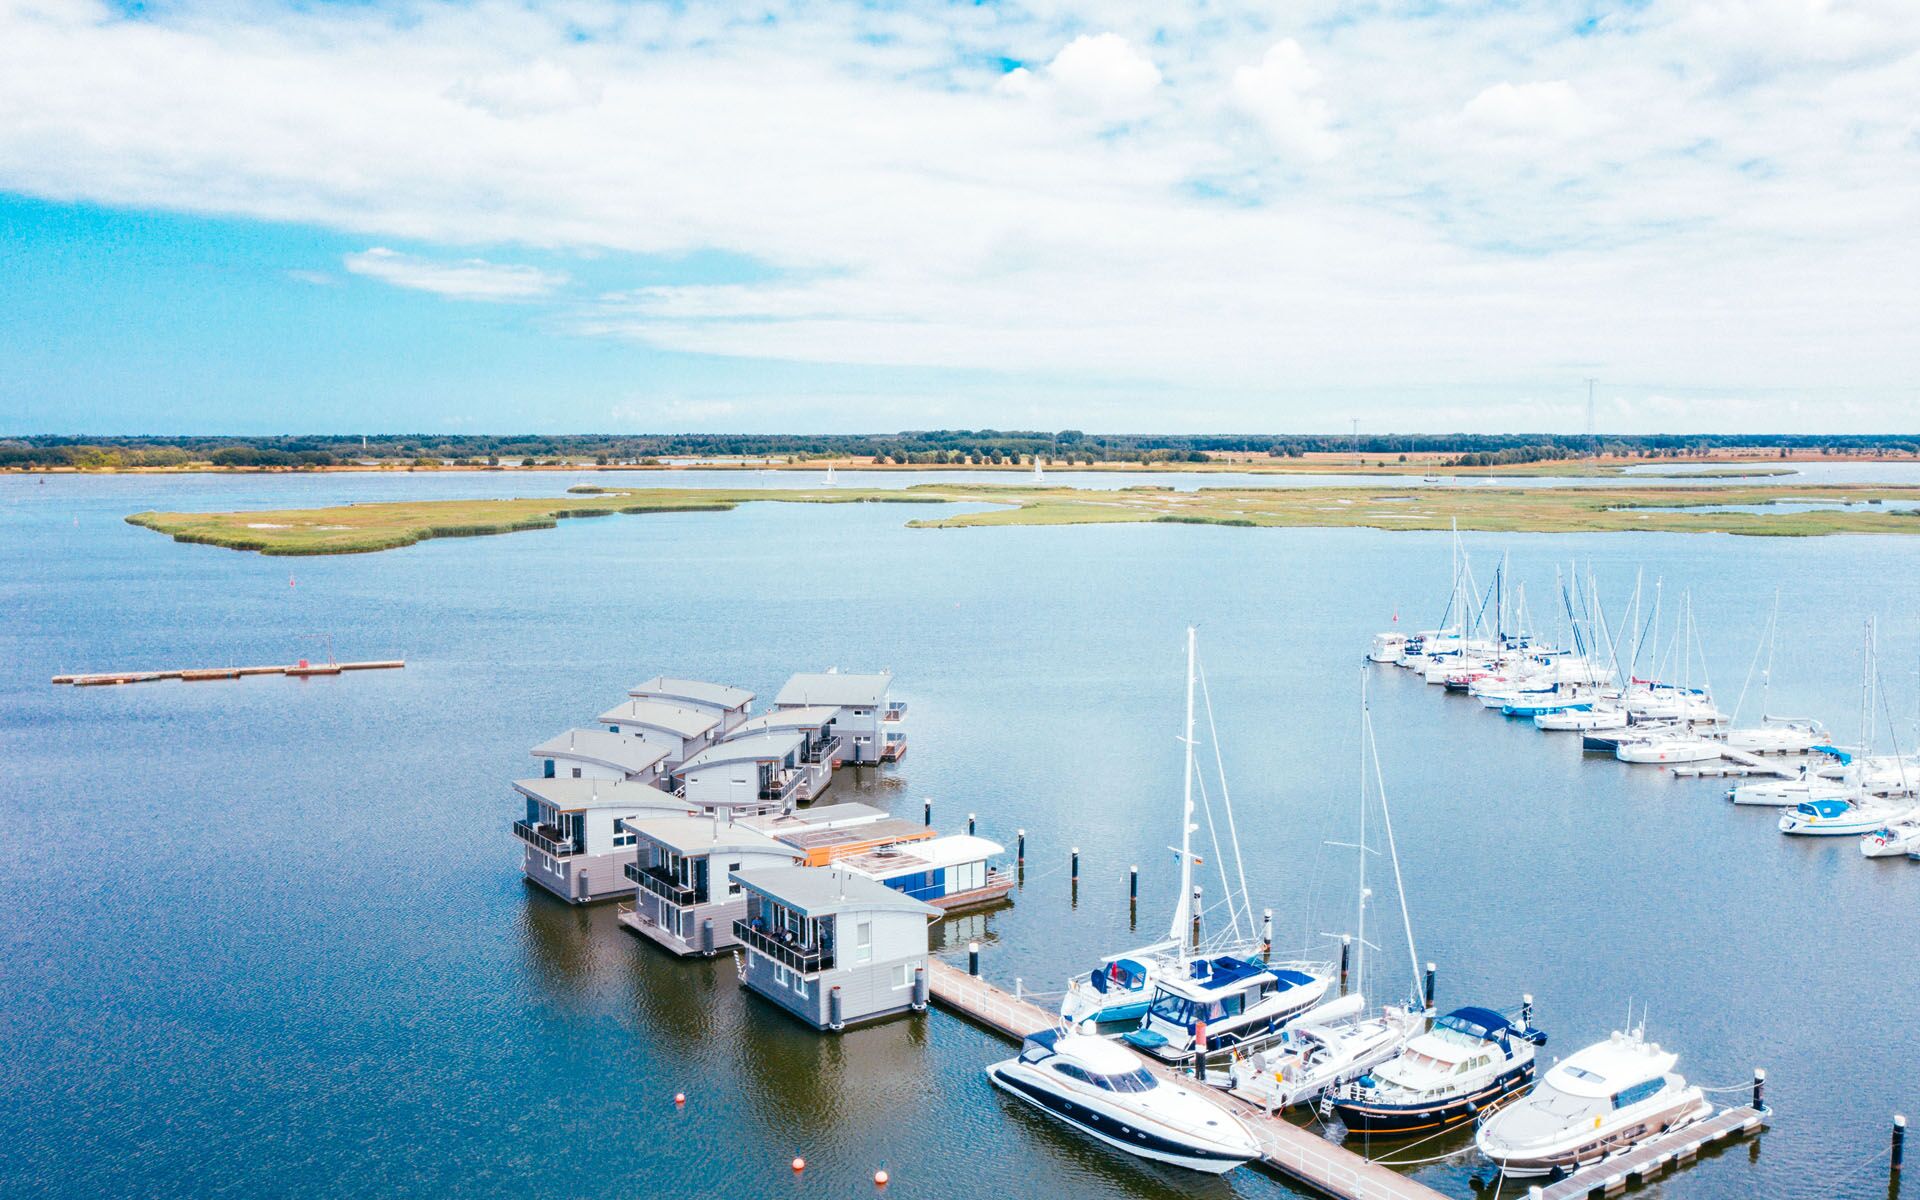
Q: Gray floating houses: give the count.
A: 9